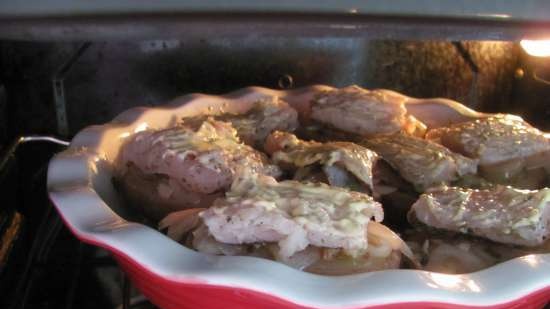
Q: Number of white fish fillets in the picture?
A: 8